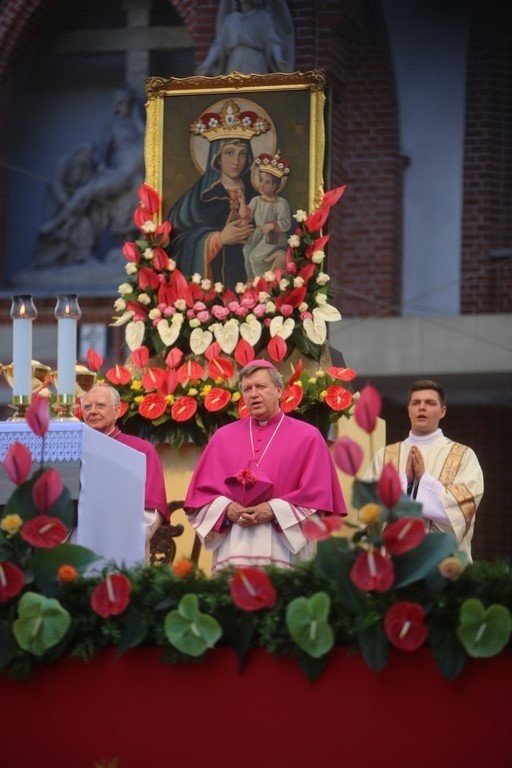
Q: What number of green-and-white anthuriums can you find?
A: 4